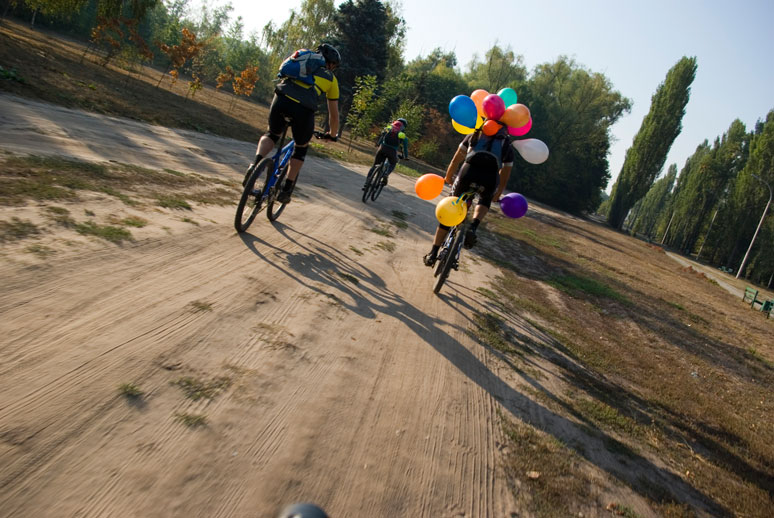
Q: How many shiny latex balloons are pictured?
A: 12